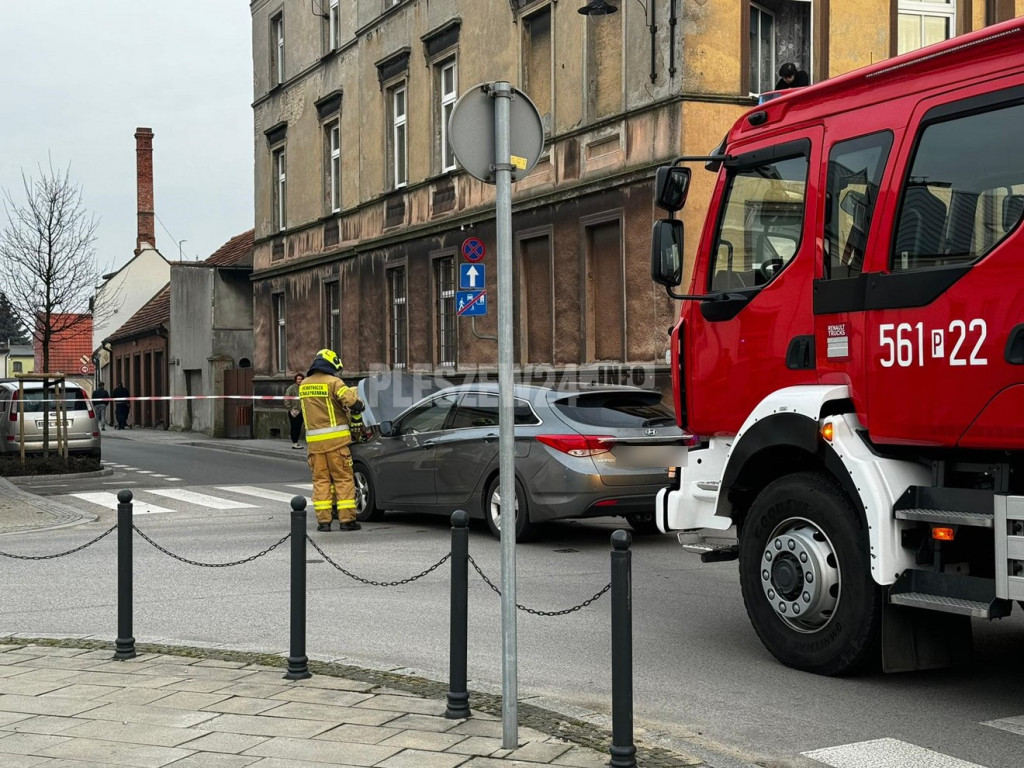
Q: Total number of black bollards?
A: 4